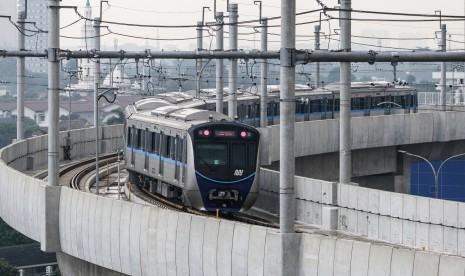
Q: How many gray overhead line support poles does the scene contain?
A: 11